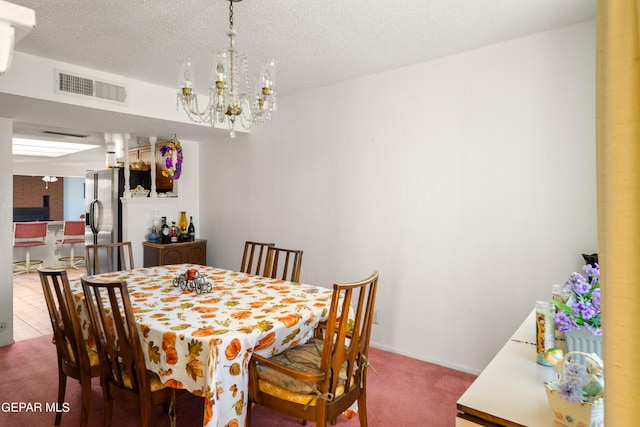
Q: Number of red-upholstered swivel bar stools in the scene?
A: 2